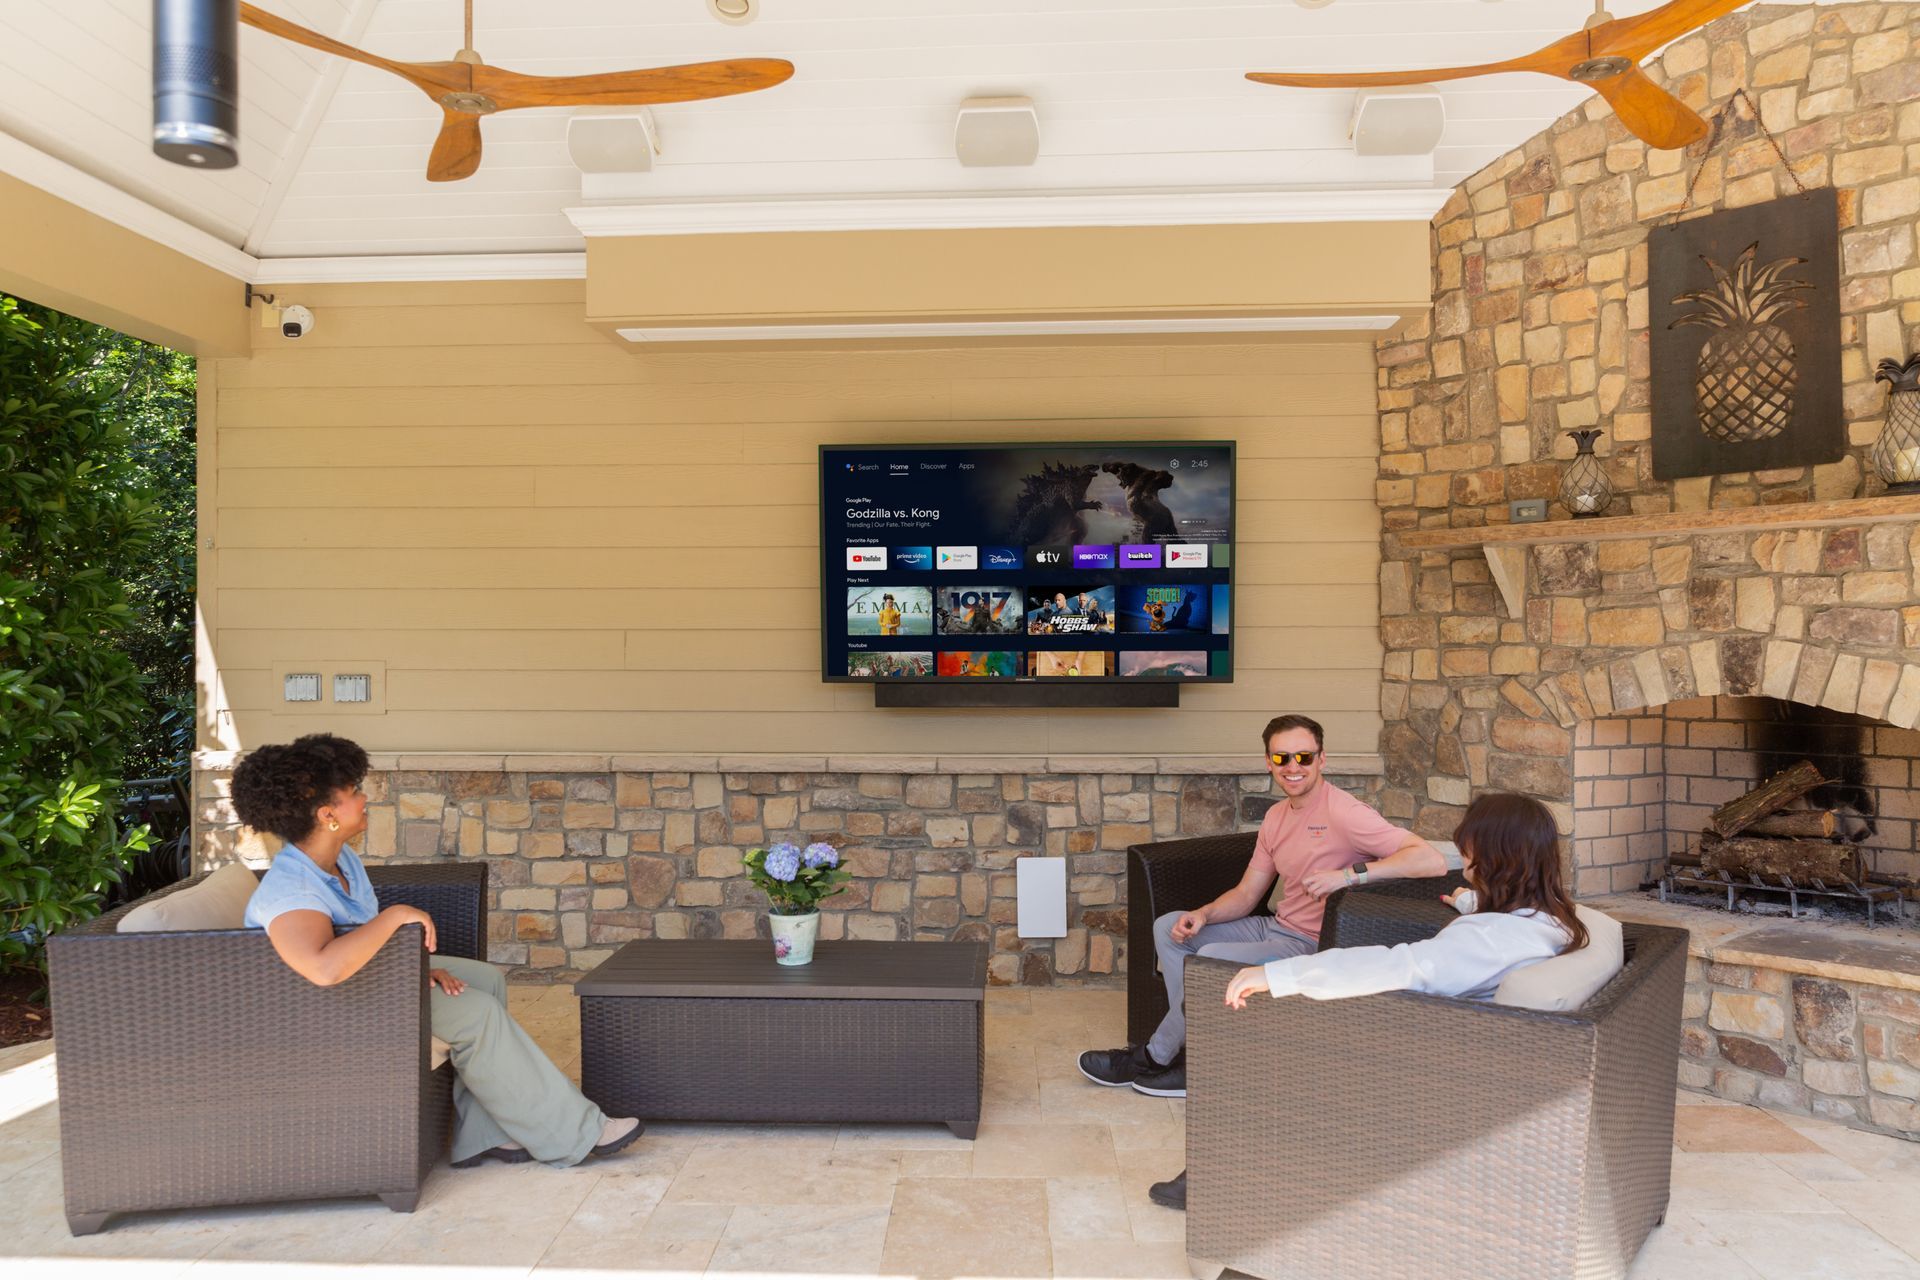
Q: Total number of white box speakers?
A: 3